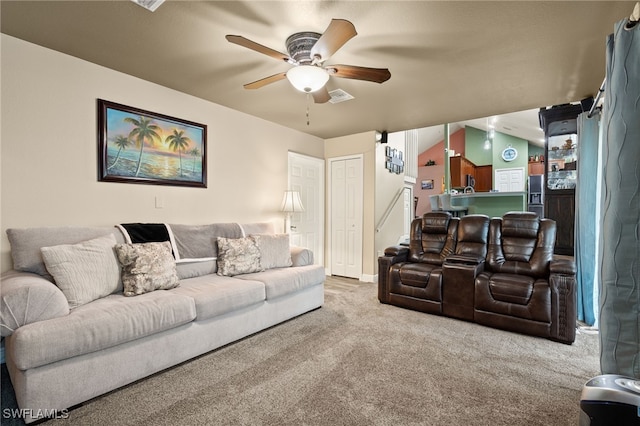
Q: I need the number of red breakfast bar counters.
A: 0